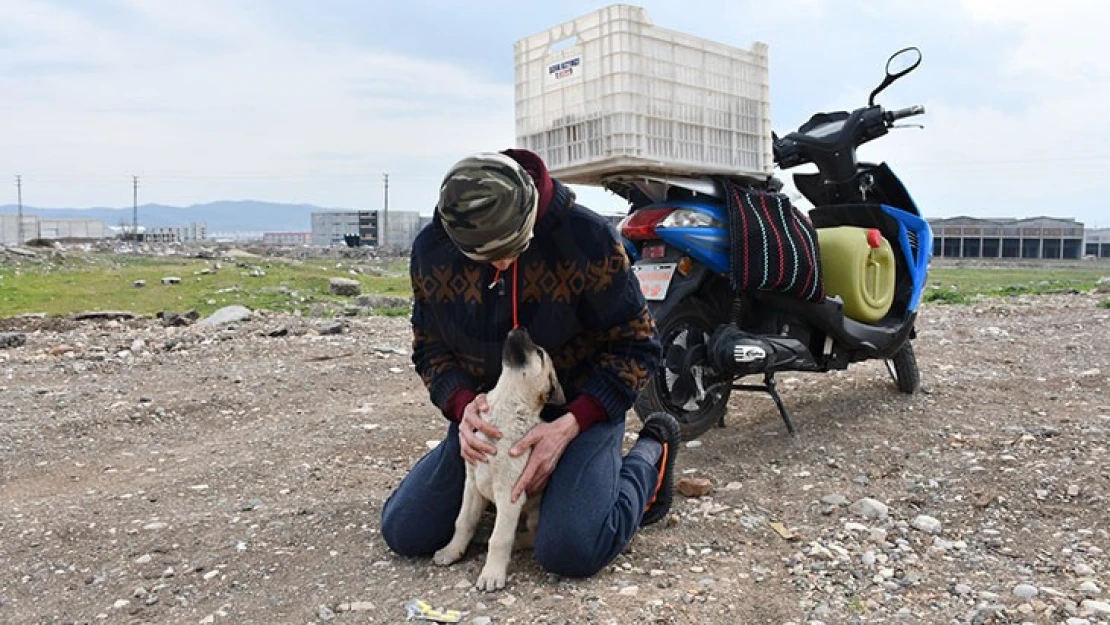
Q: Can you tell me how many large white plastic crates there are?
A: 1